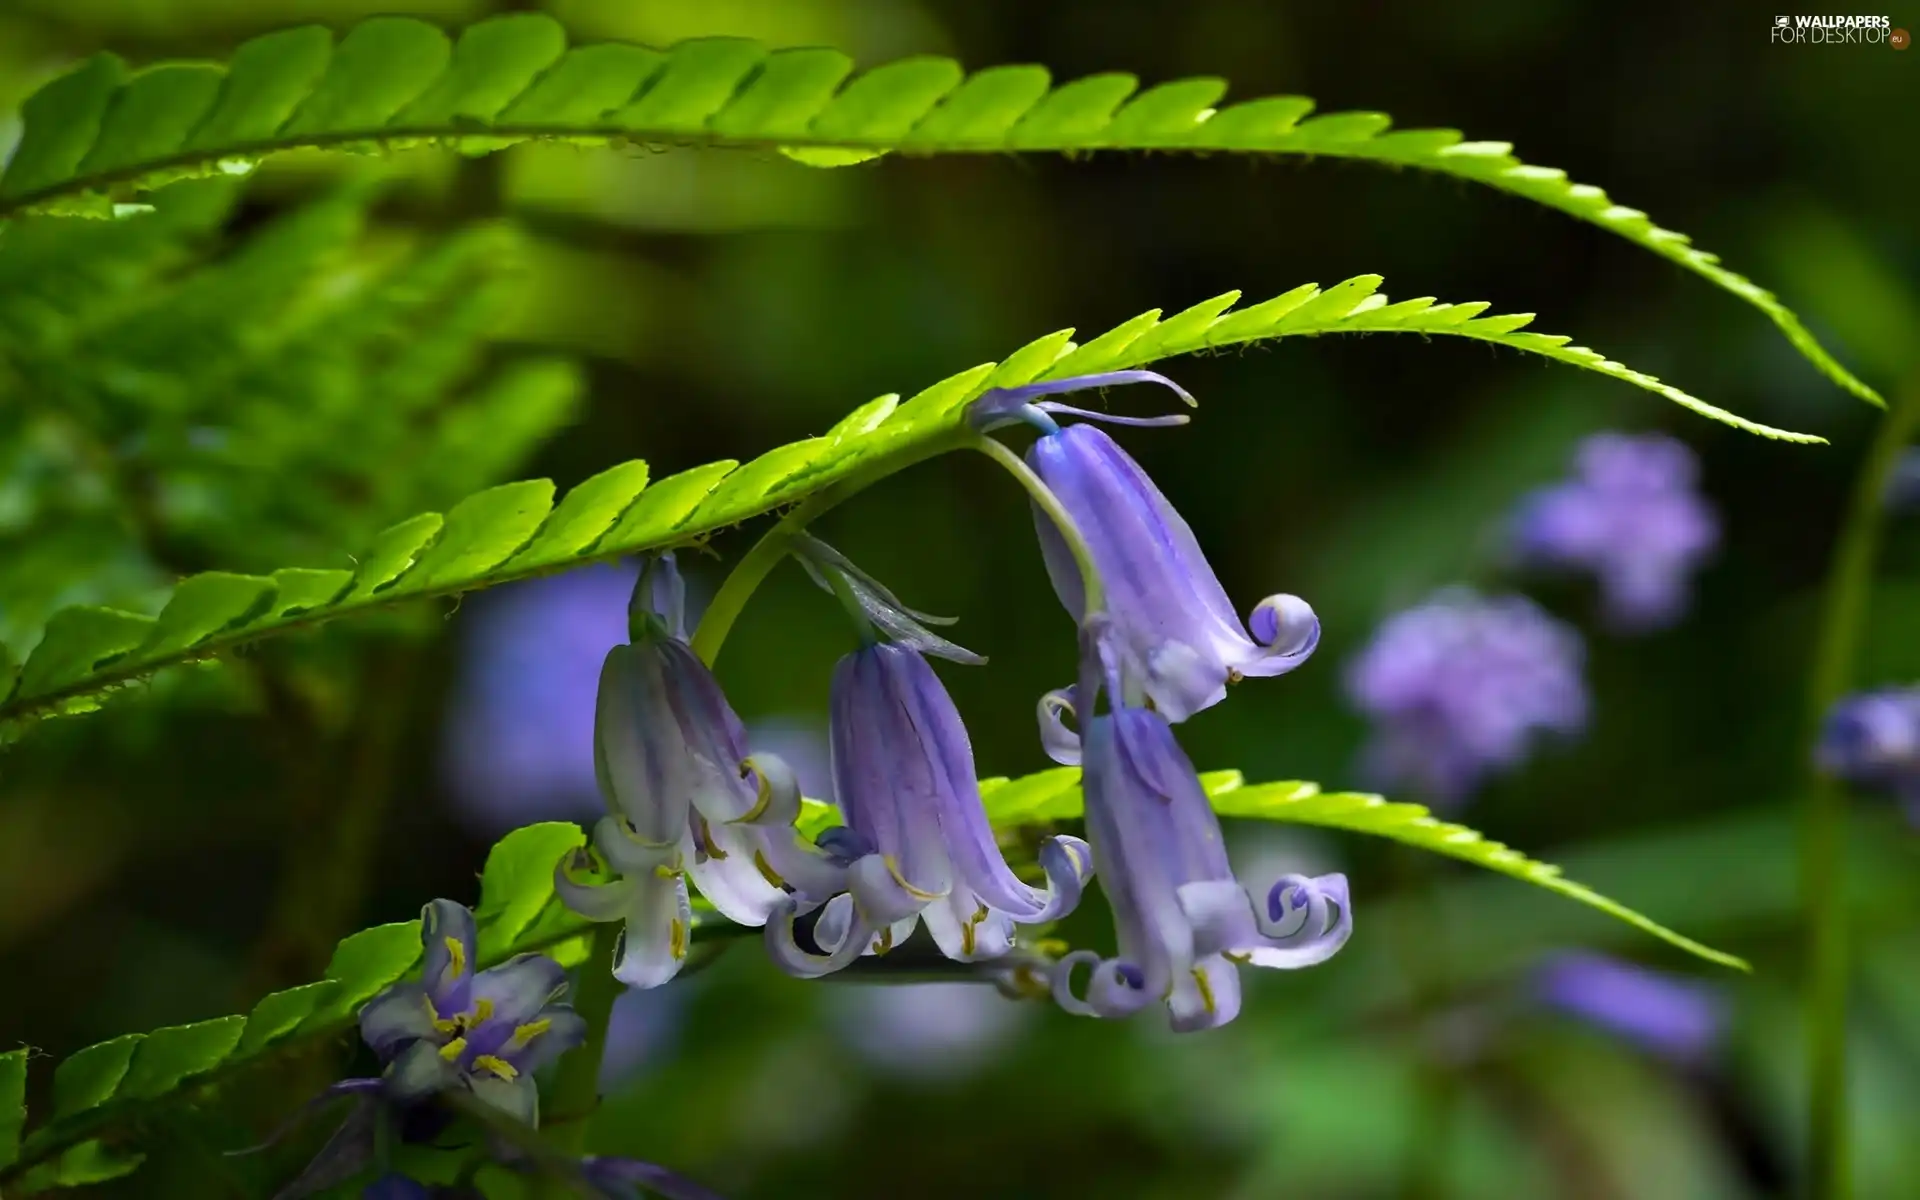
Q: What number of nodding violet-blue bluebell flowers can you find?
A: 4